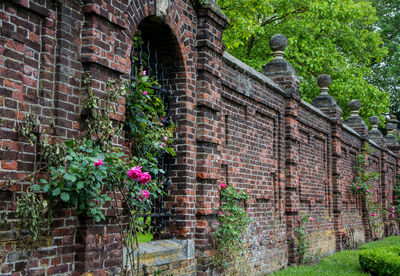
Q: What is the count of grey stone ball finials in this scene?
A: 5